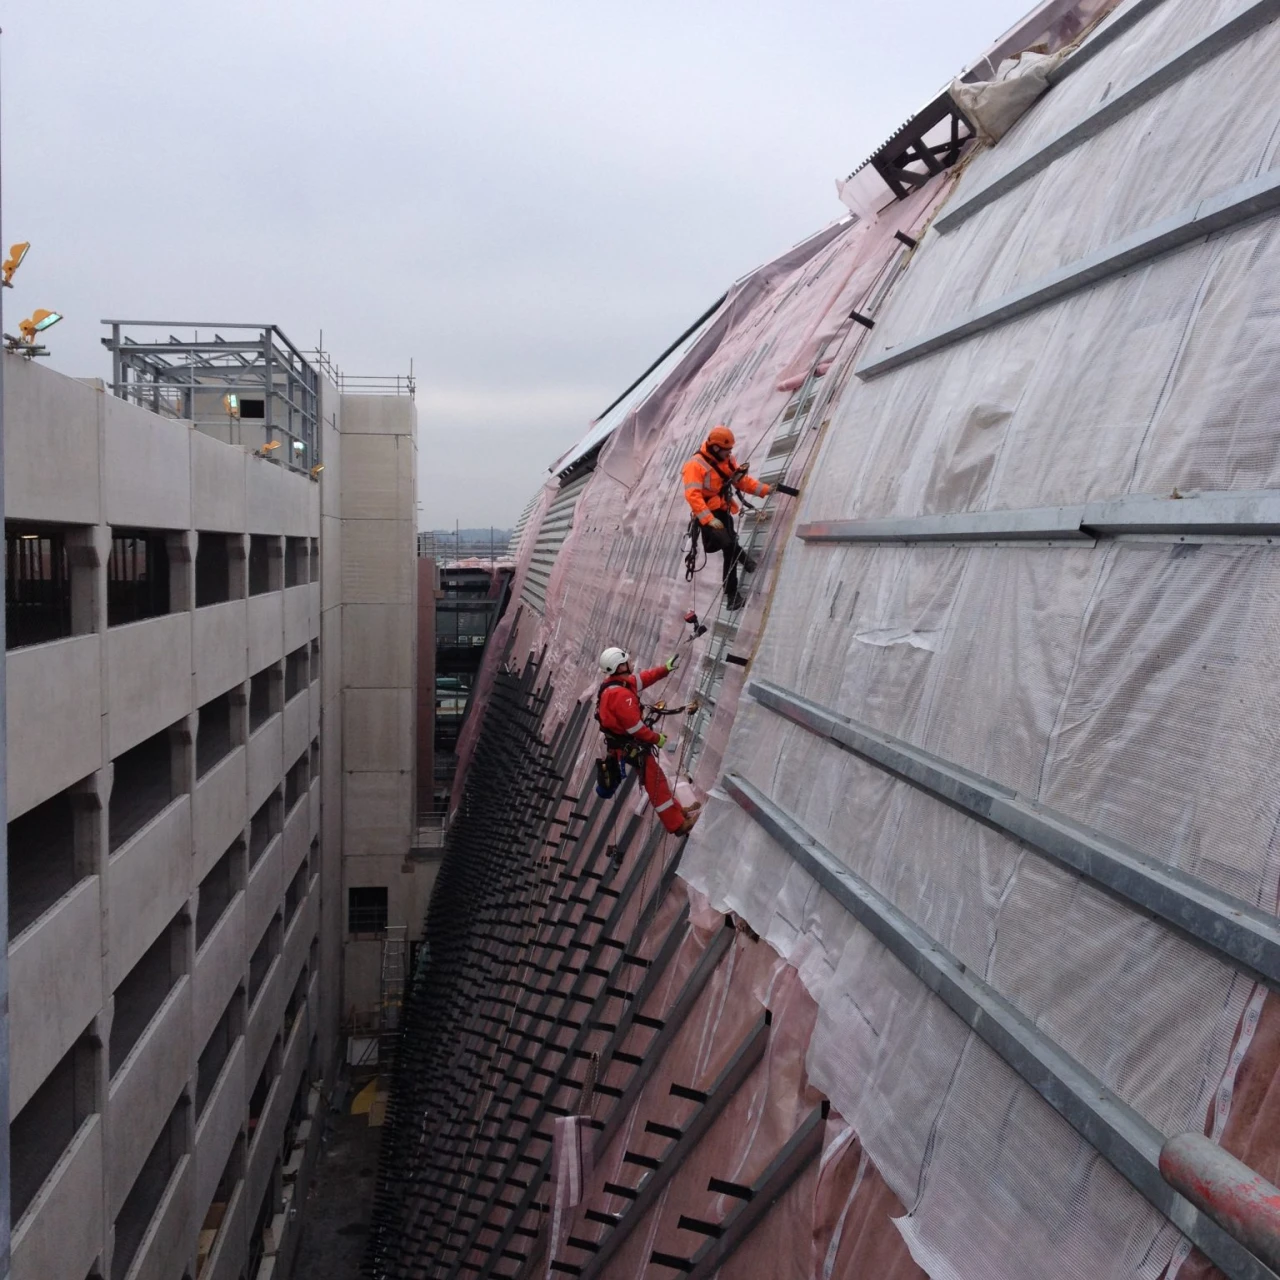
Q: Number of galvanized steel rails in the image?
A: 6